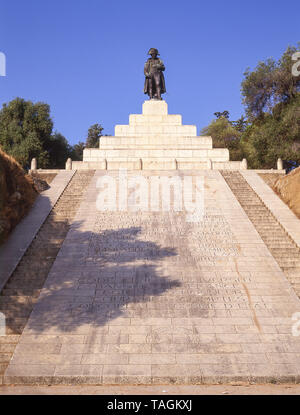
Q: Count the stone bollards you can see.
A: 8